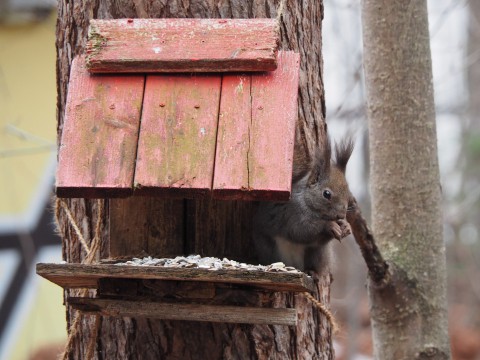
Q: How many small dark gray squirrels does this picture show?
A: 1